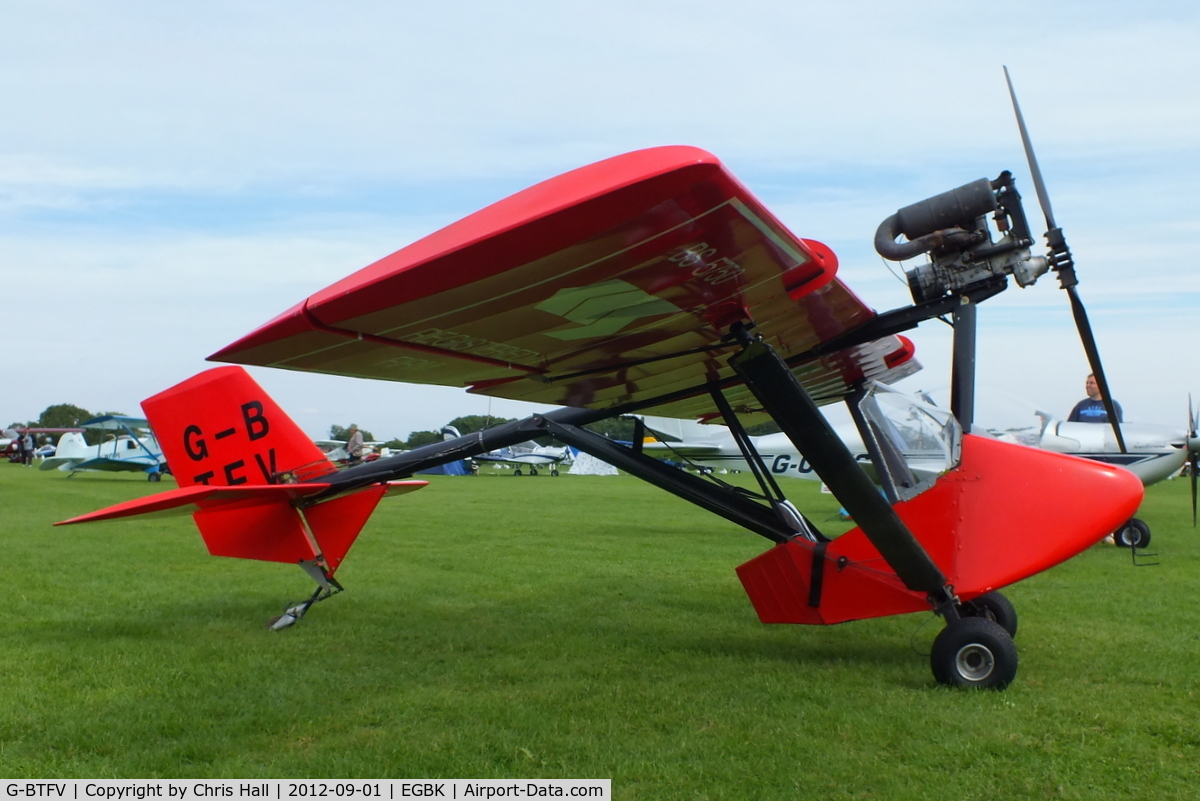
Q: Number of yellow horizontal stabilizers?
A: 0